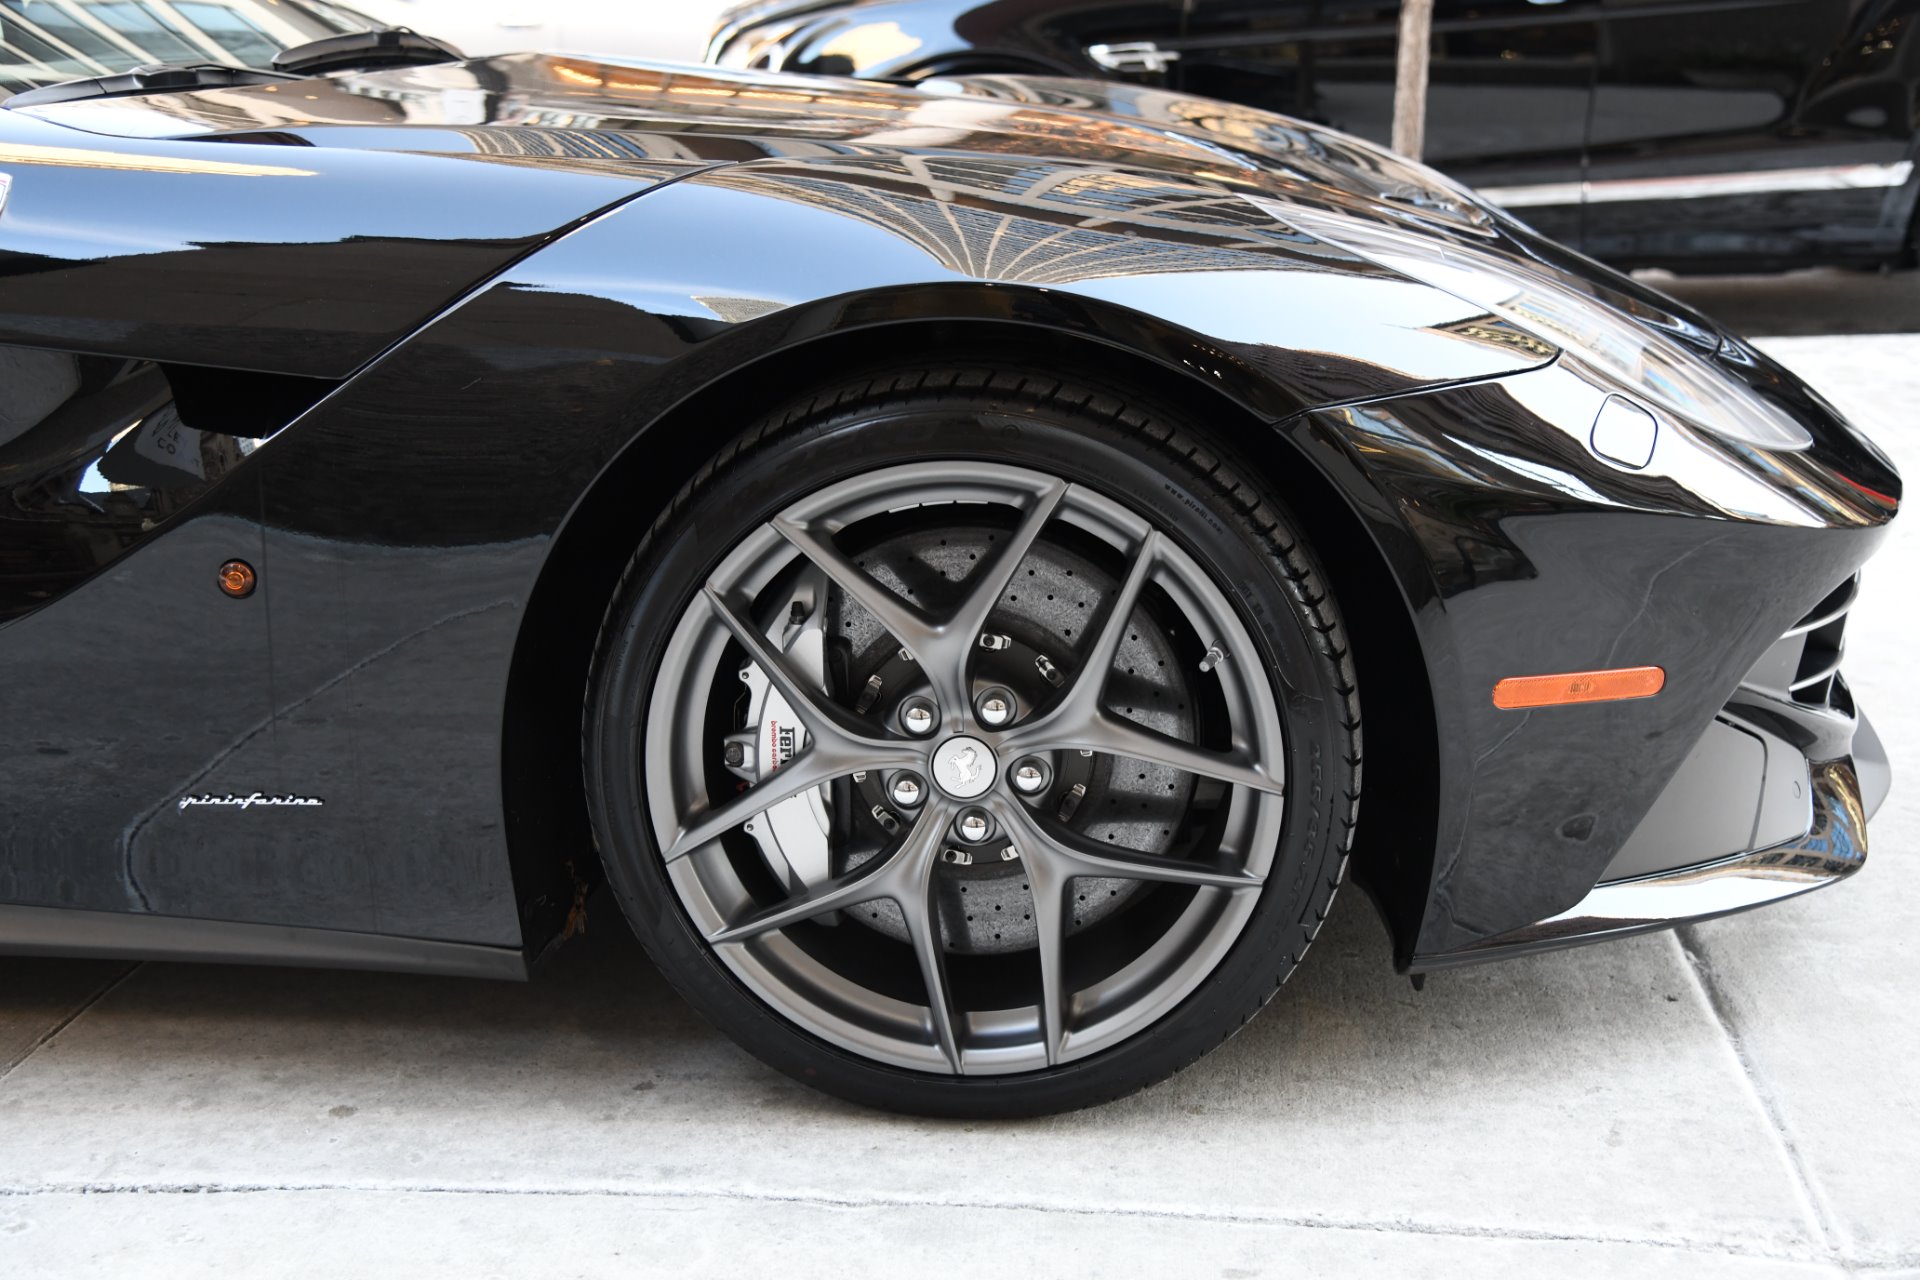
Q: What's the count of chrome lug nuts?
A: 5